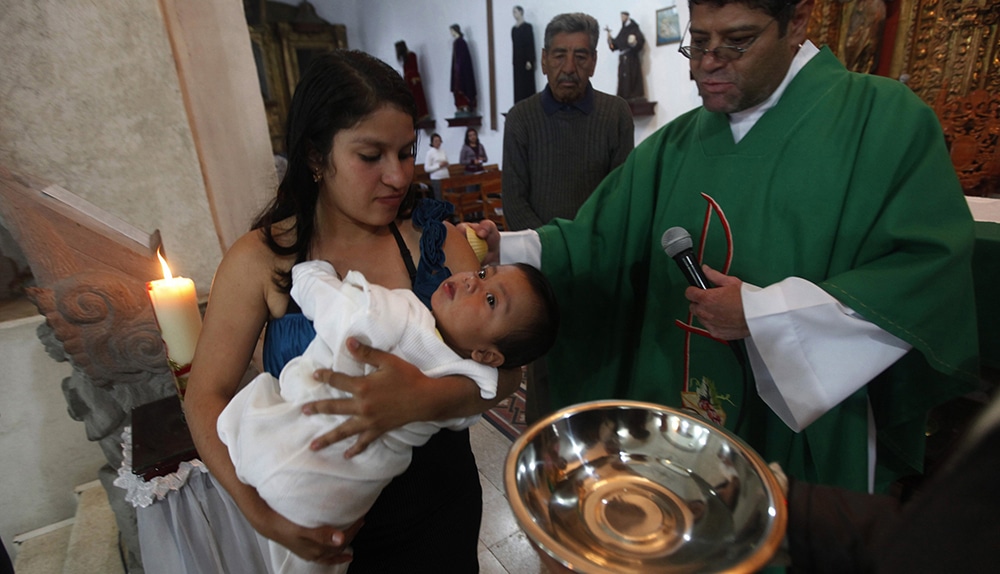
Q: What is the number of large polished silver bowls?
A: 1